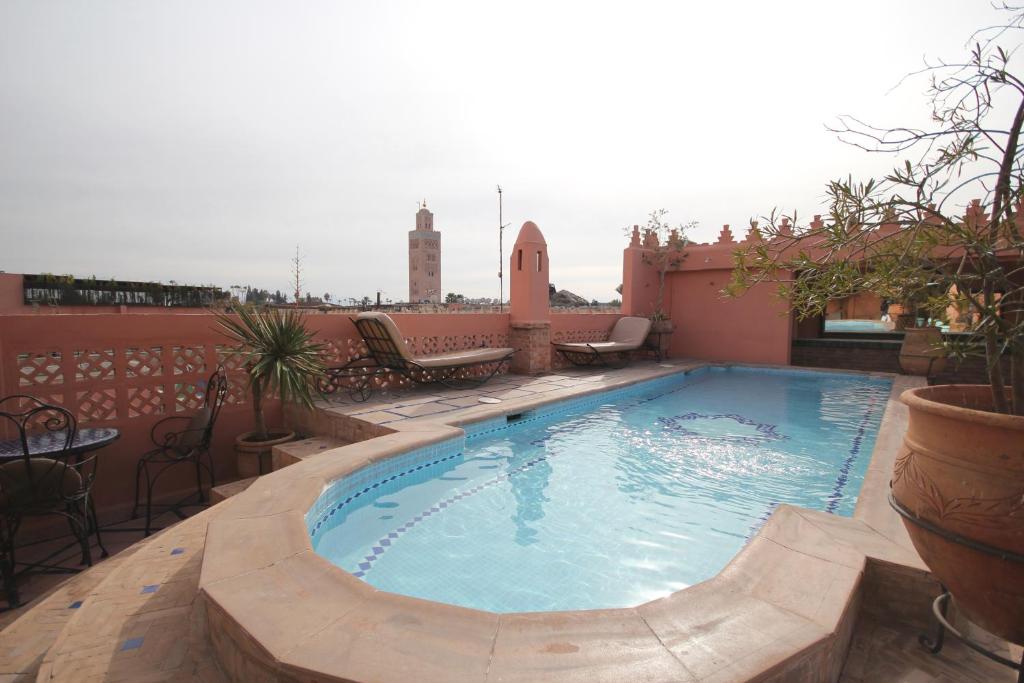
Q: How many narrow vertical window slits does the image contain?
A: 2